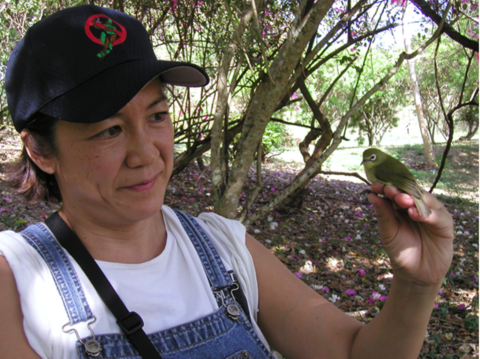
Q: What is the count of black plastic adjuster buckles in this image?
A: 1